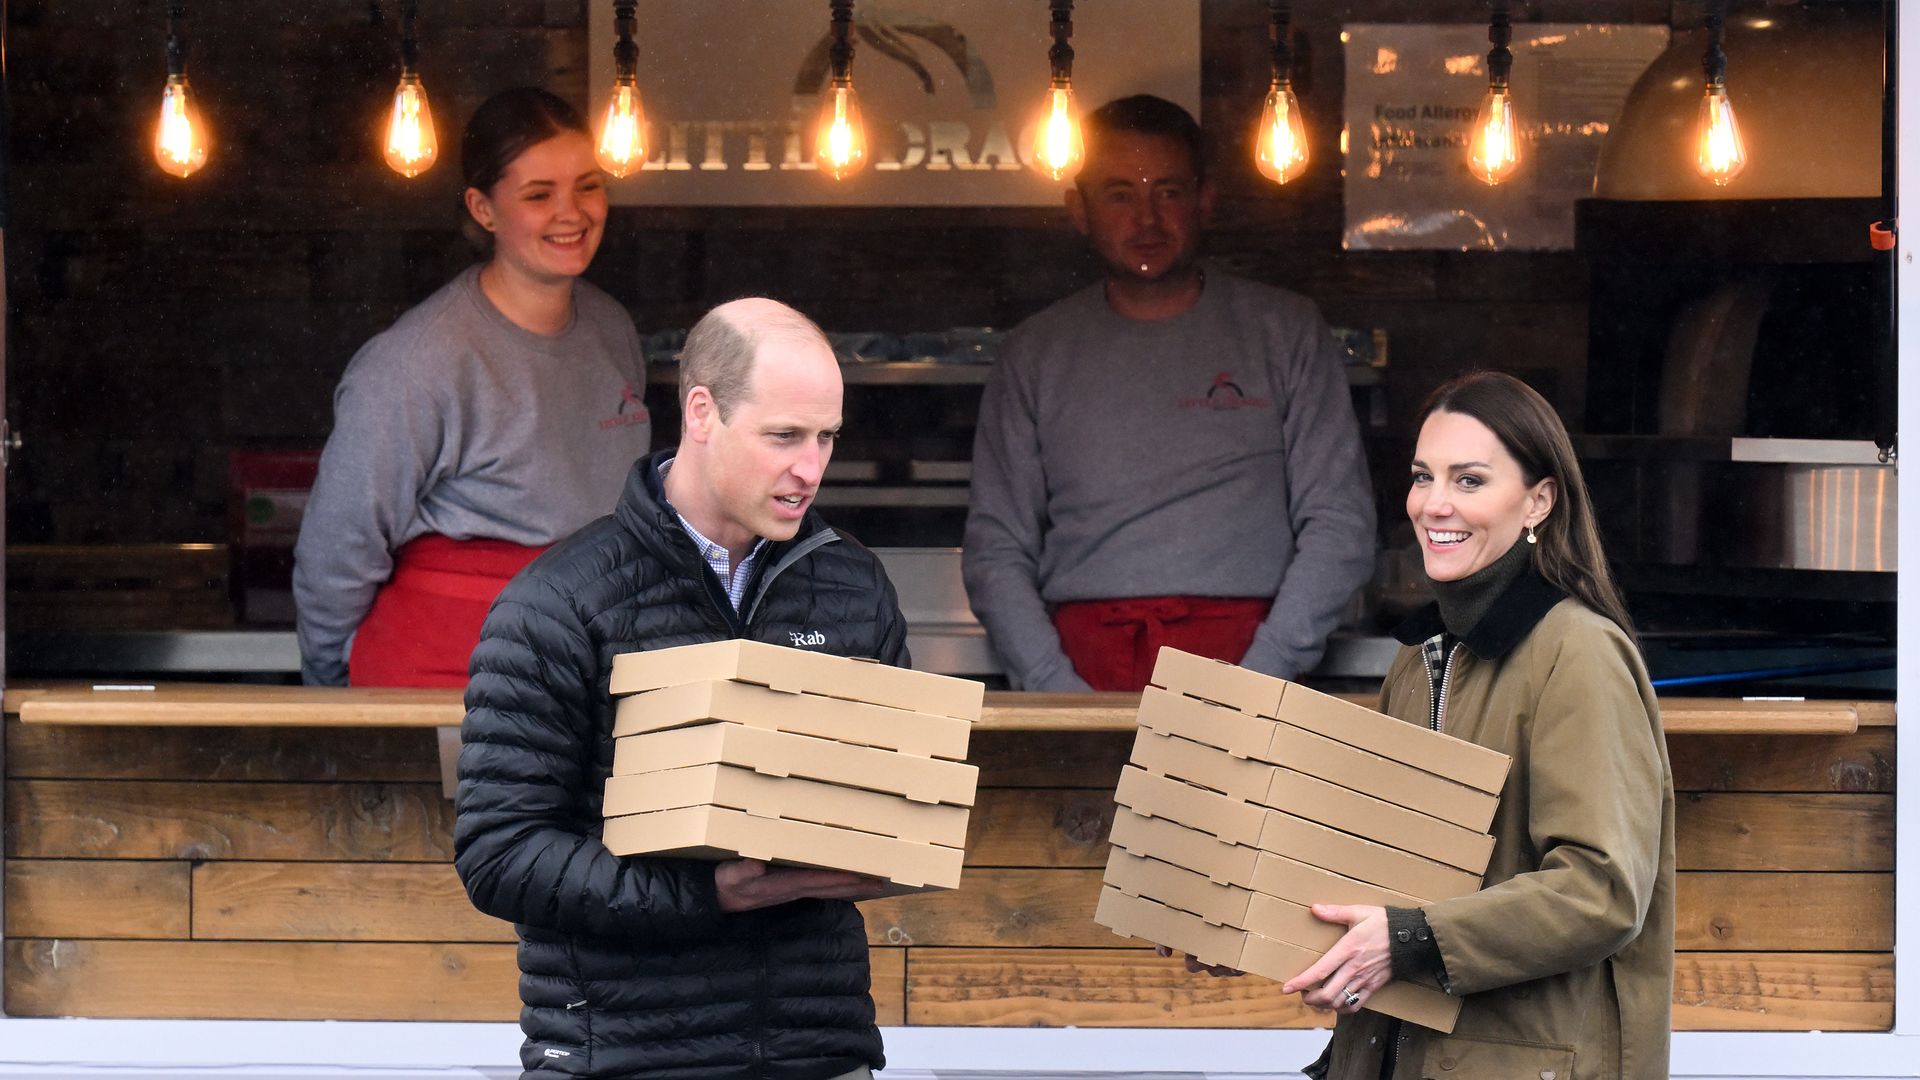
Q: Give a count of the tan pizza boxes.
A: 12